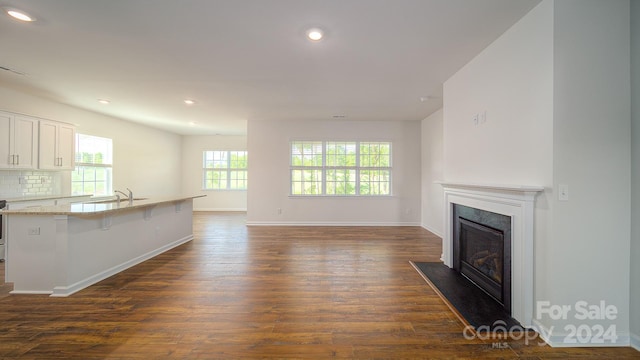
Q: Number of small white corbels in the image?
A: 3